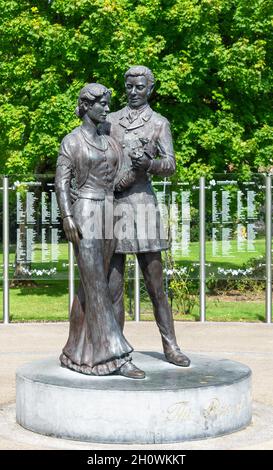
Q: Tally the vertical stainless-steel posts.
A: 5